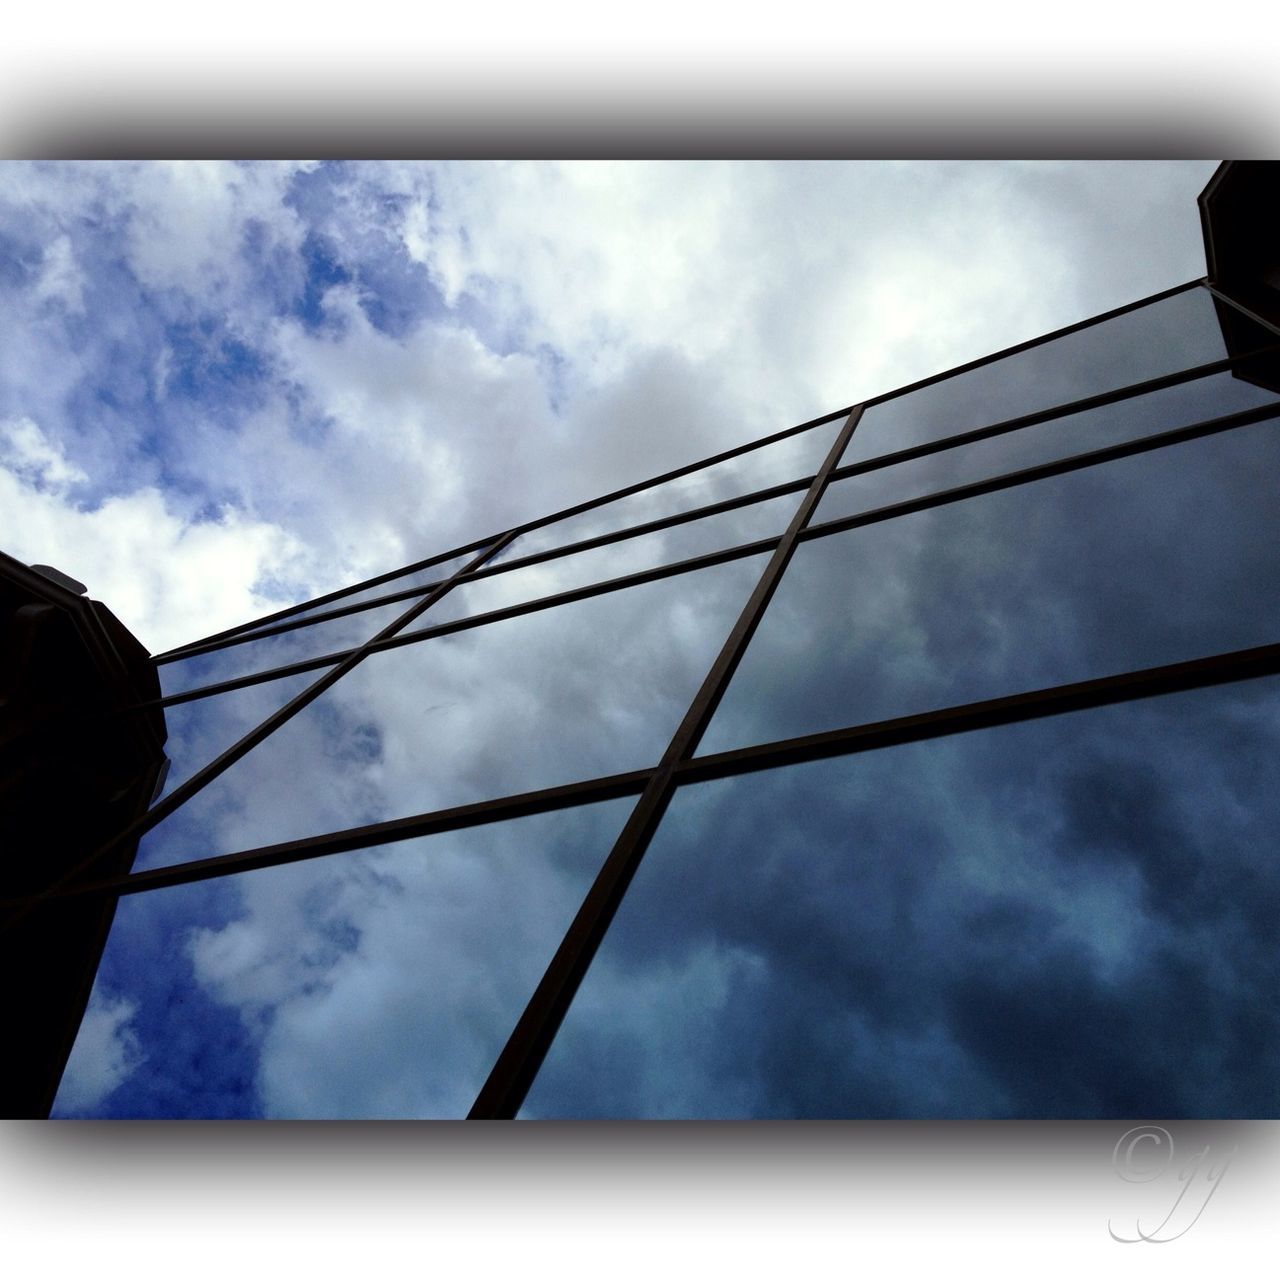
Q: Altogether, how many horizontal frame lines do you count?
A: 4